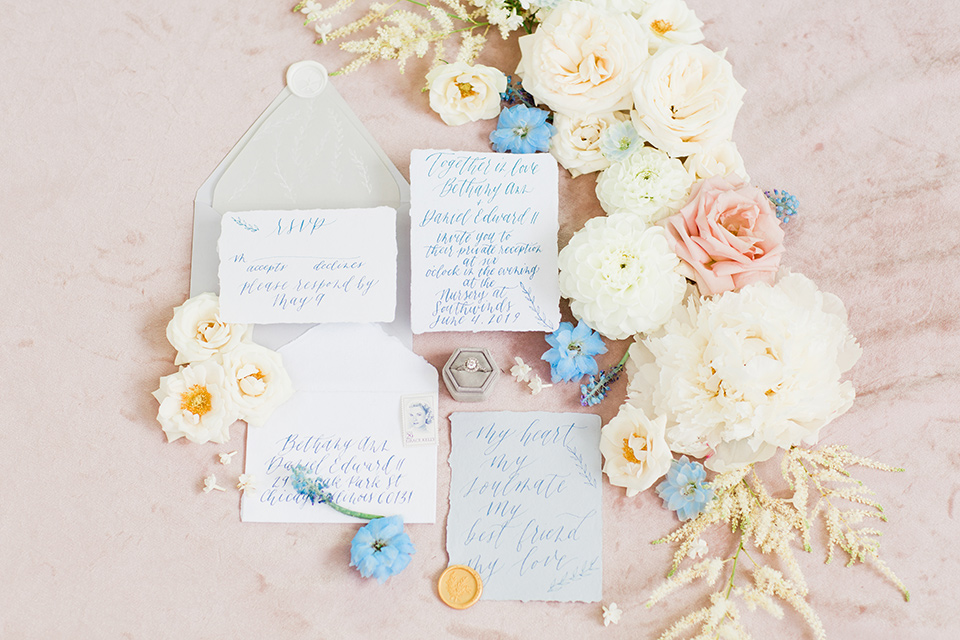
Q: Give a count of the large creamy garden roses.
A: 2